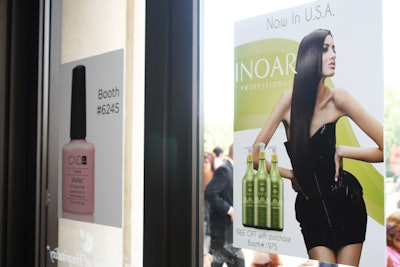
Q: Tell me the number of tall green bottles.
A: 3